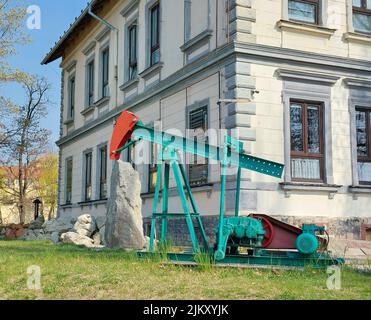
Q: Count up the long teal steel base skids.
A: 1